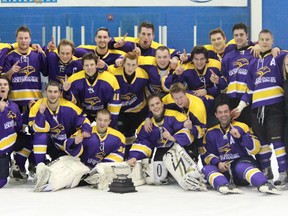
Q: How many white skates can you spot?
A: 2